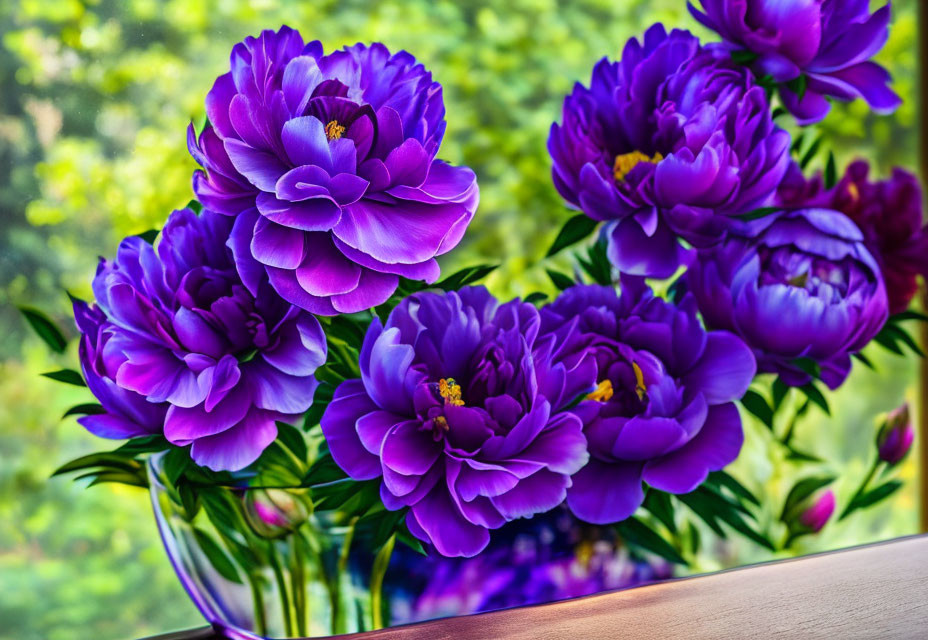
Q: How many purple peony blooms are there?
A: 7